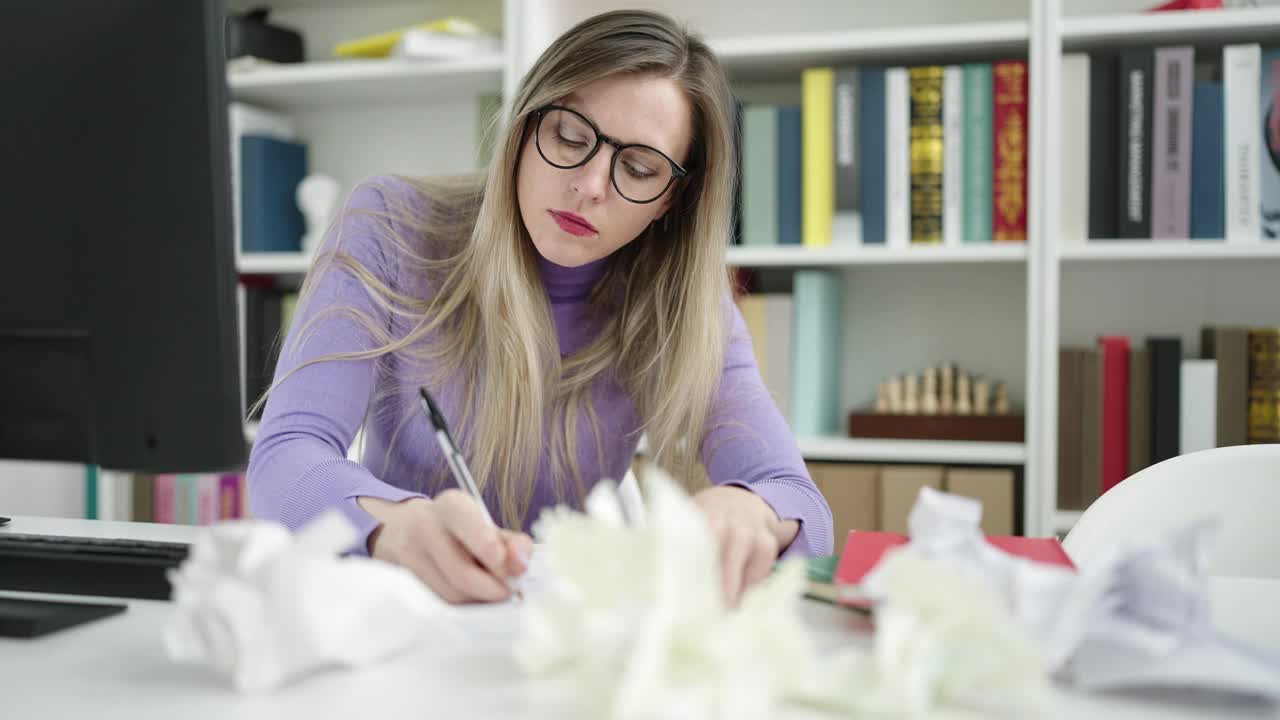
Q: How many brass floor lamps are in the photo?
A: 0